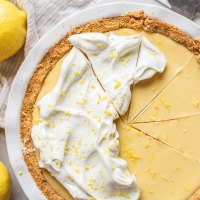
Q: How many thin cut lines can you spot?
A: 5